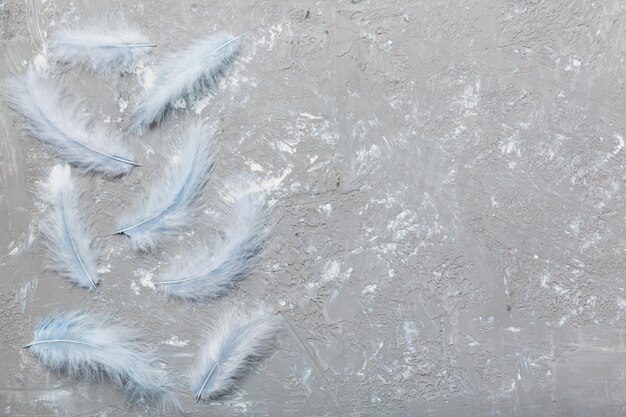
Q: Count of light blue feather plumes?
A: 8